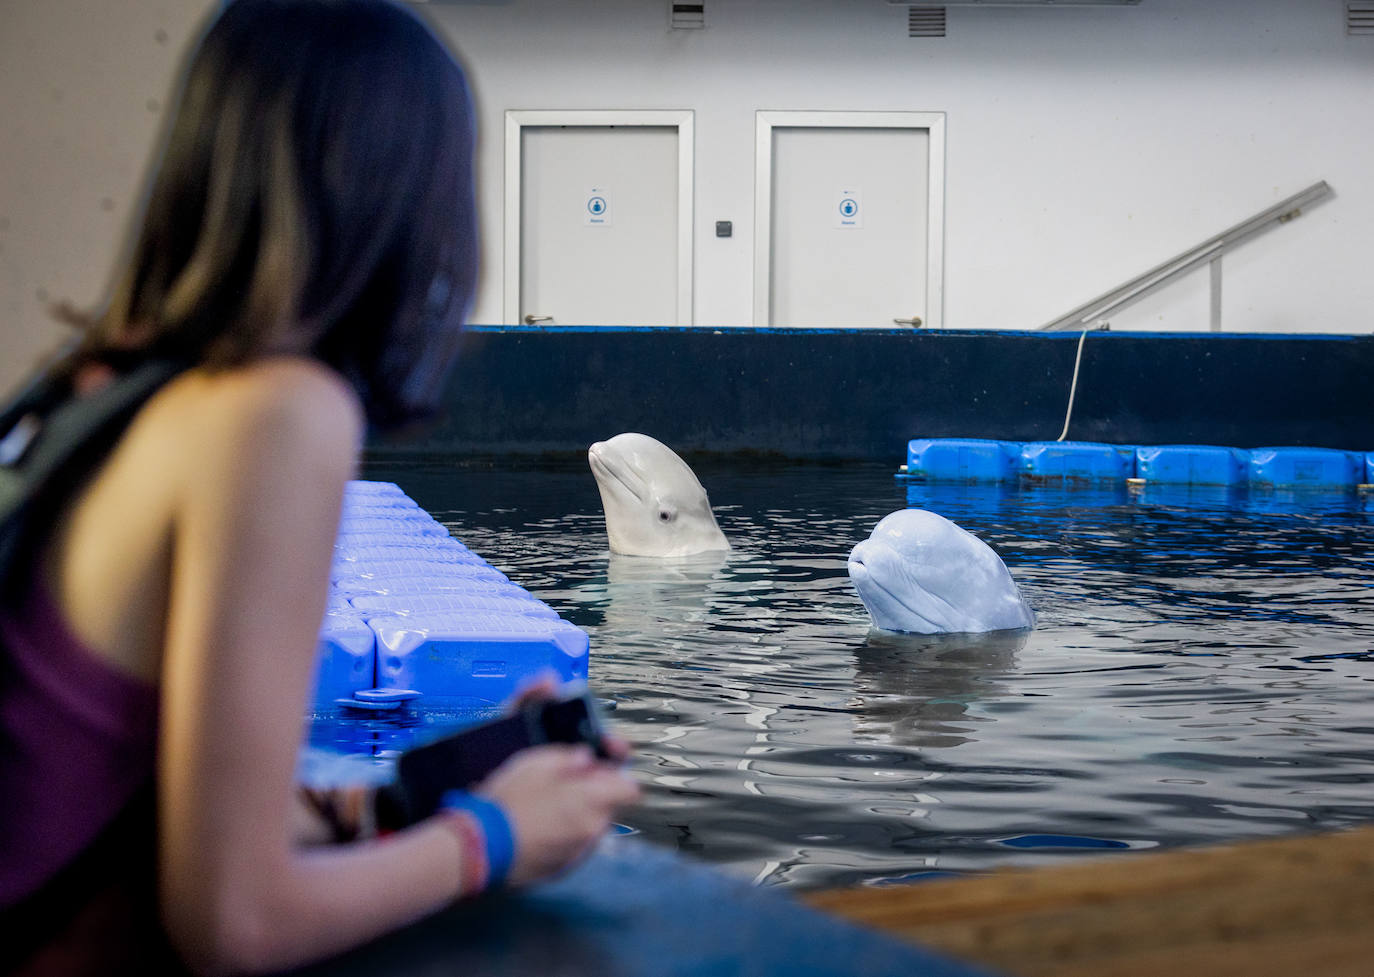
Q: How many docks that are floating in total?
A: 2